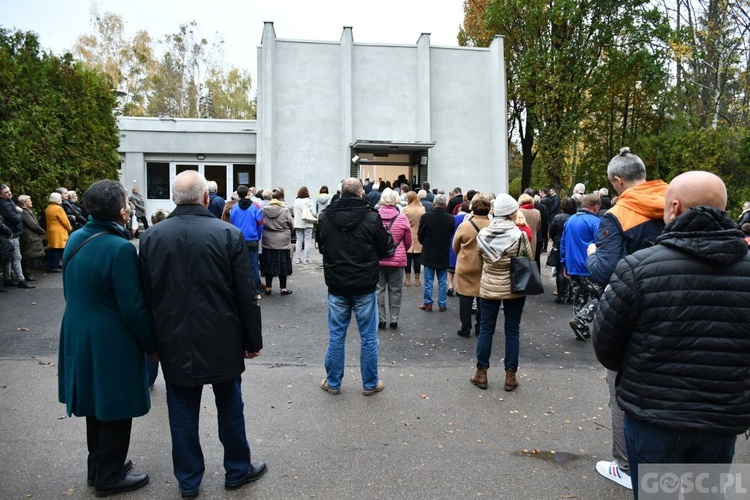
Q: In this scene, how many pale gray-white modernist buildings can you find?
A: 1